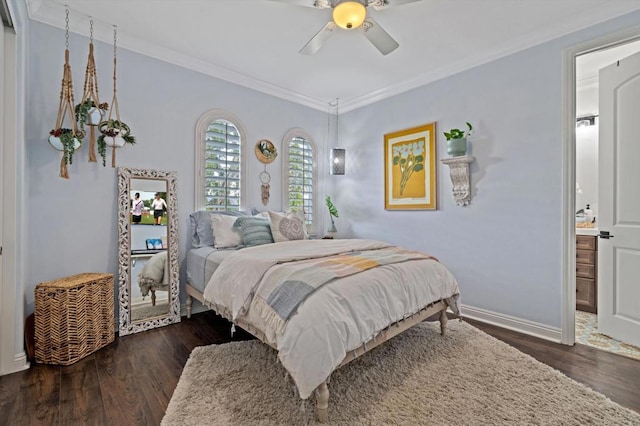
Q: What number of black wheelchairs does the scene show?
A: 0